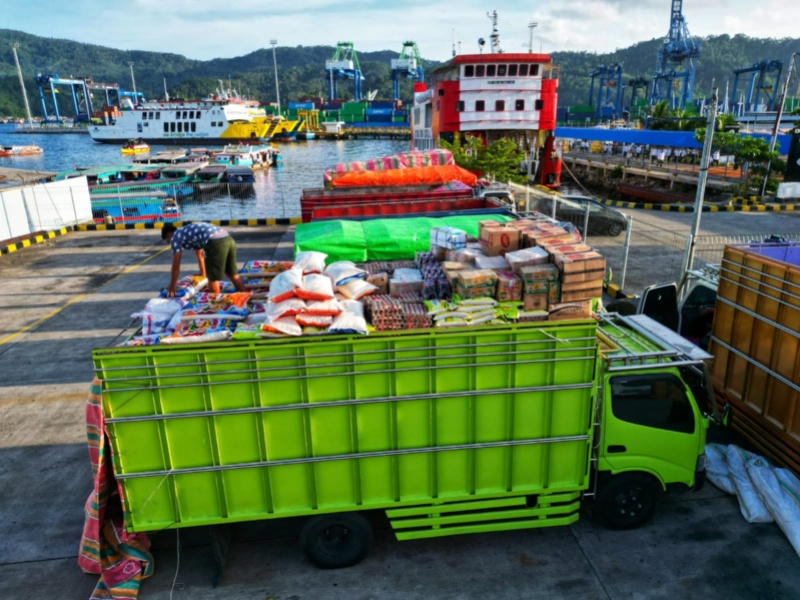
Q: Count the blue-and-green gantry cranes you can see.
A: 2